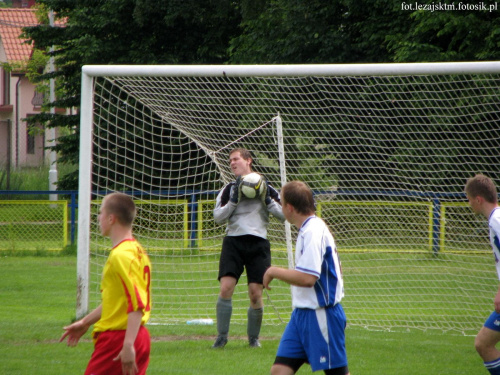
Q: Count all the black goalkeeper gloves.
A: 2